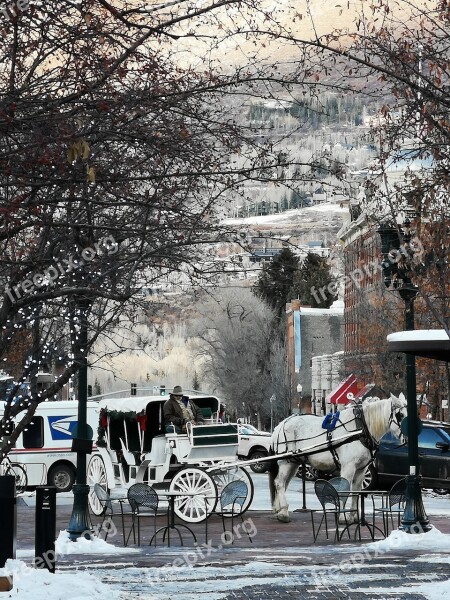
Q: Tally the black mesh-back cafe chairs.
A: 6